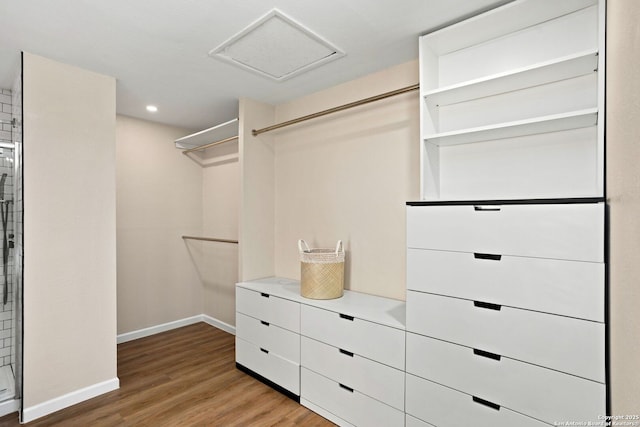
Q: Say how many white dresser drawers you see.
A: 11